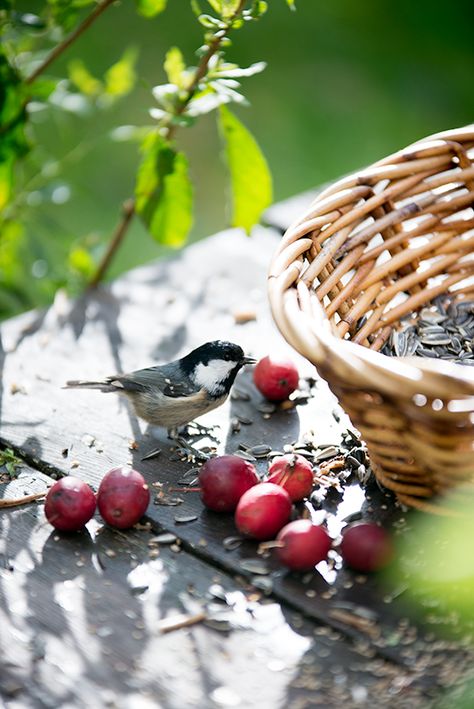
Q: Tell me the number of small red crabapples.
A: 8